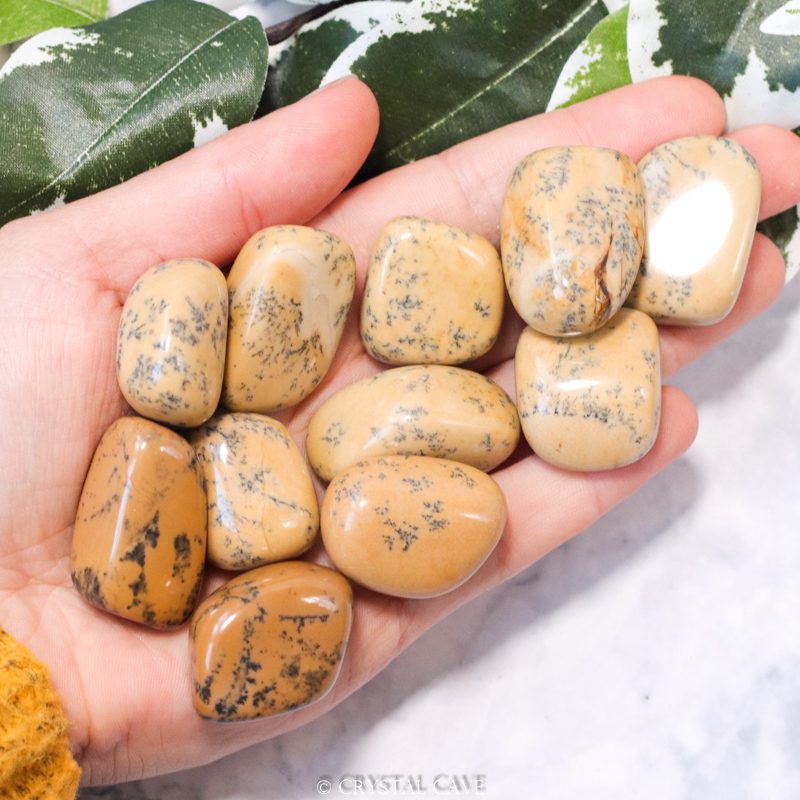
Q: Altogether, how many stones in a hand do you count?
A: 11